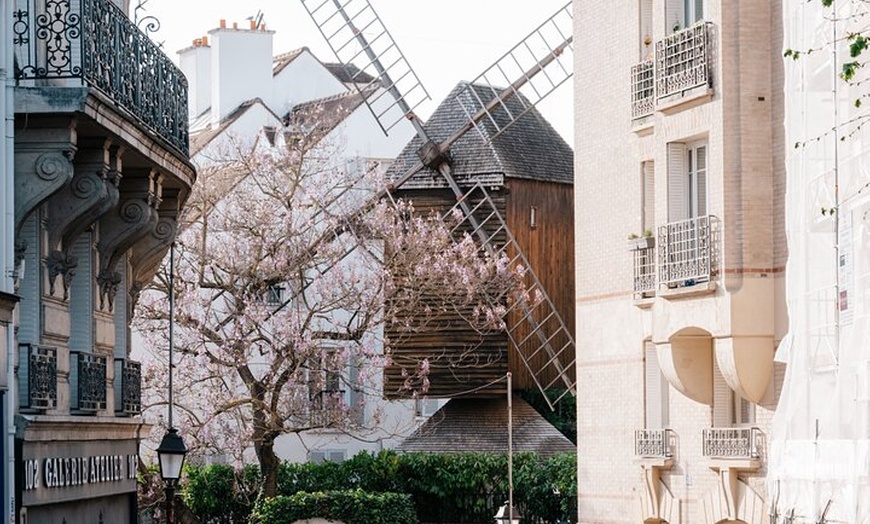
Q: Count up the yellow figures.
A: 0